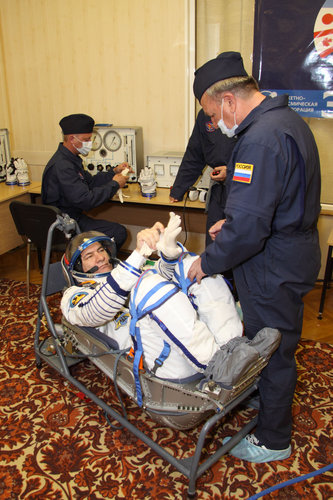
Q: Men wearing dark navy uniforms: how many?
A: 3